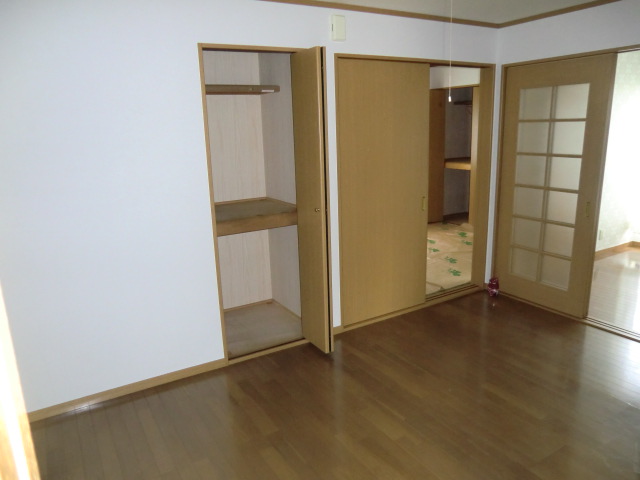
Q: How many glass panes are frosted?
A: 12